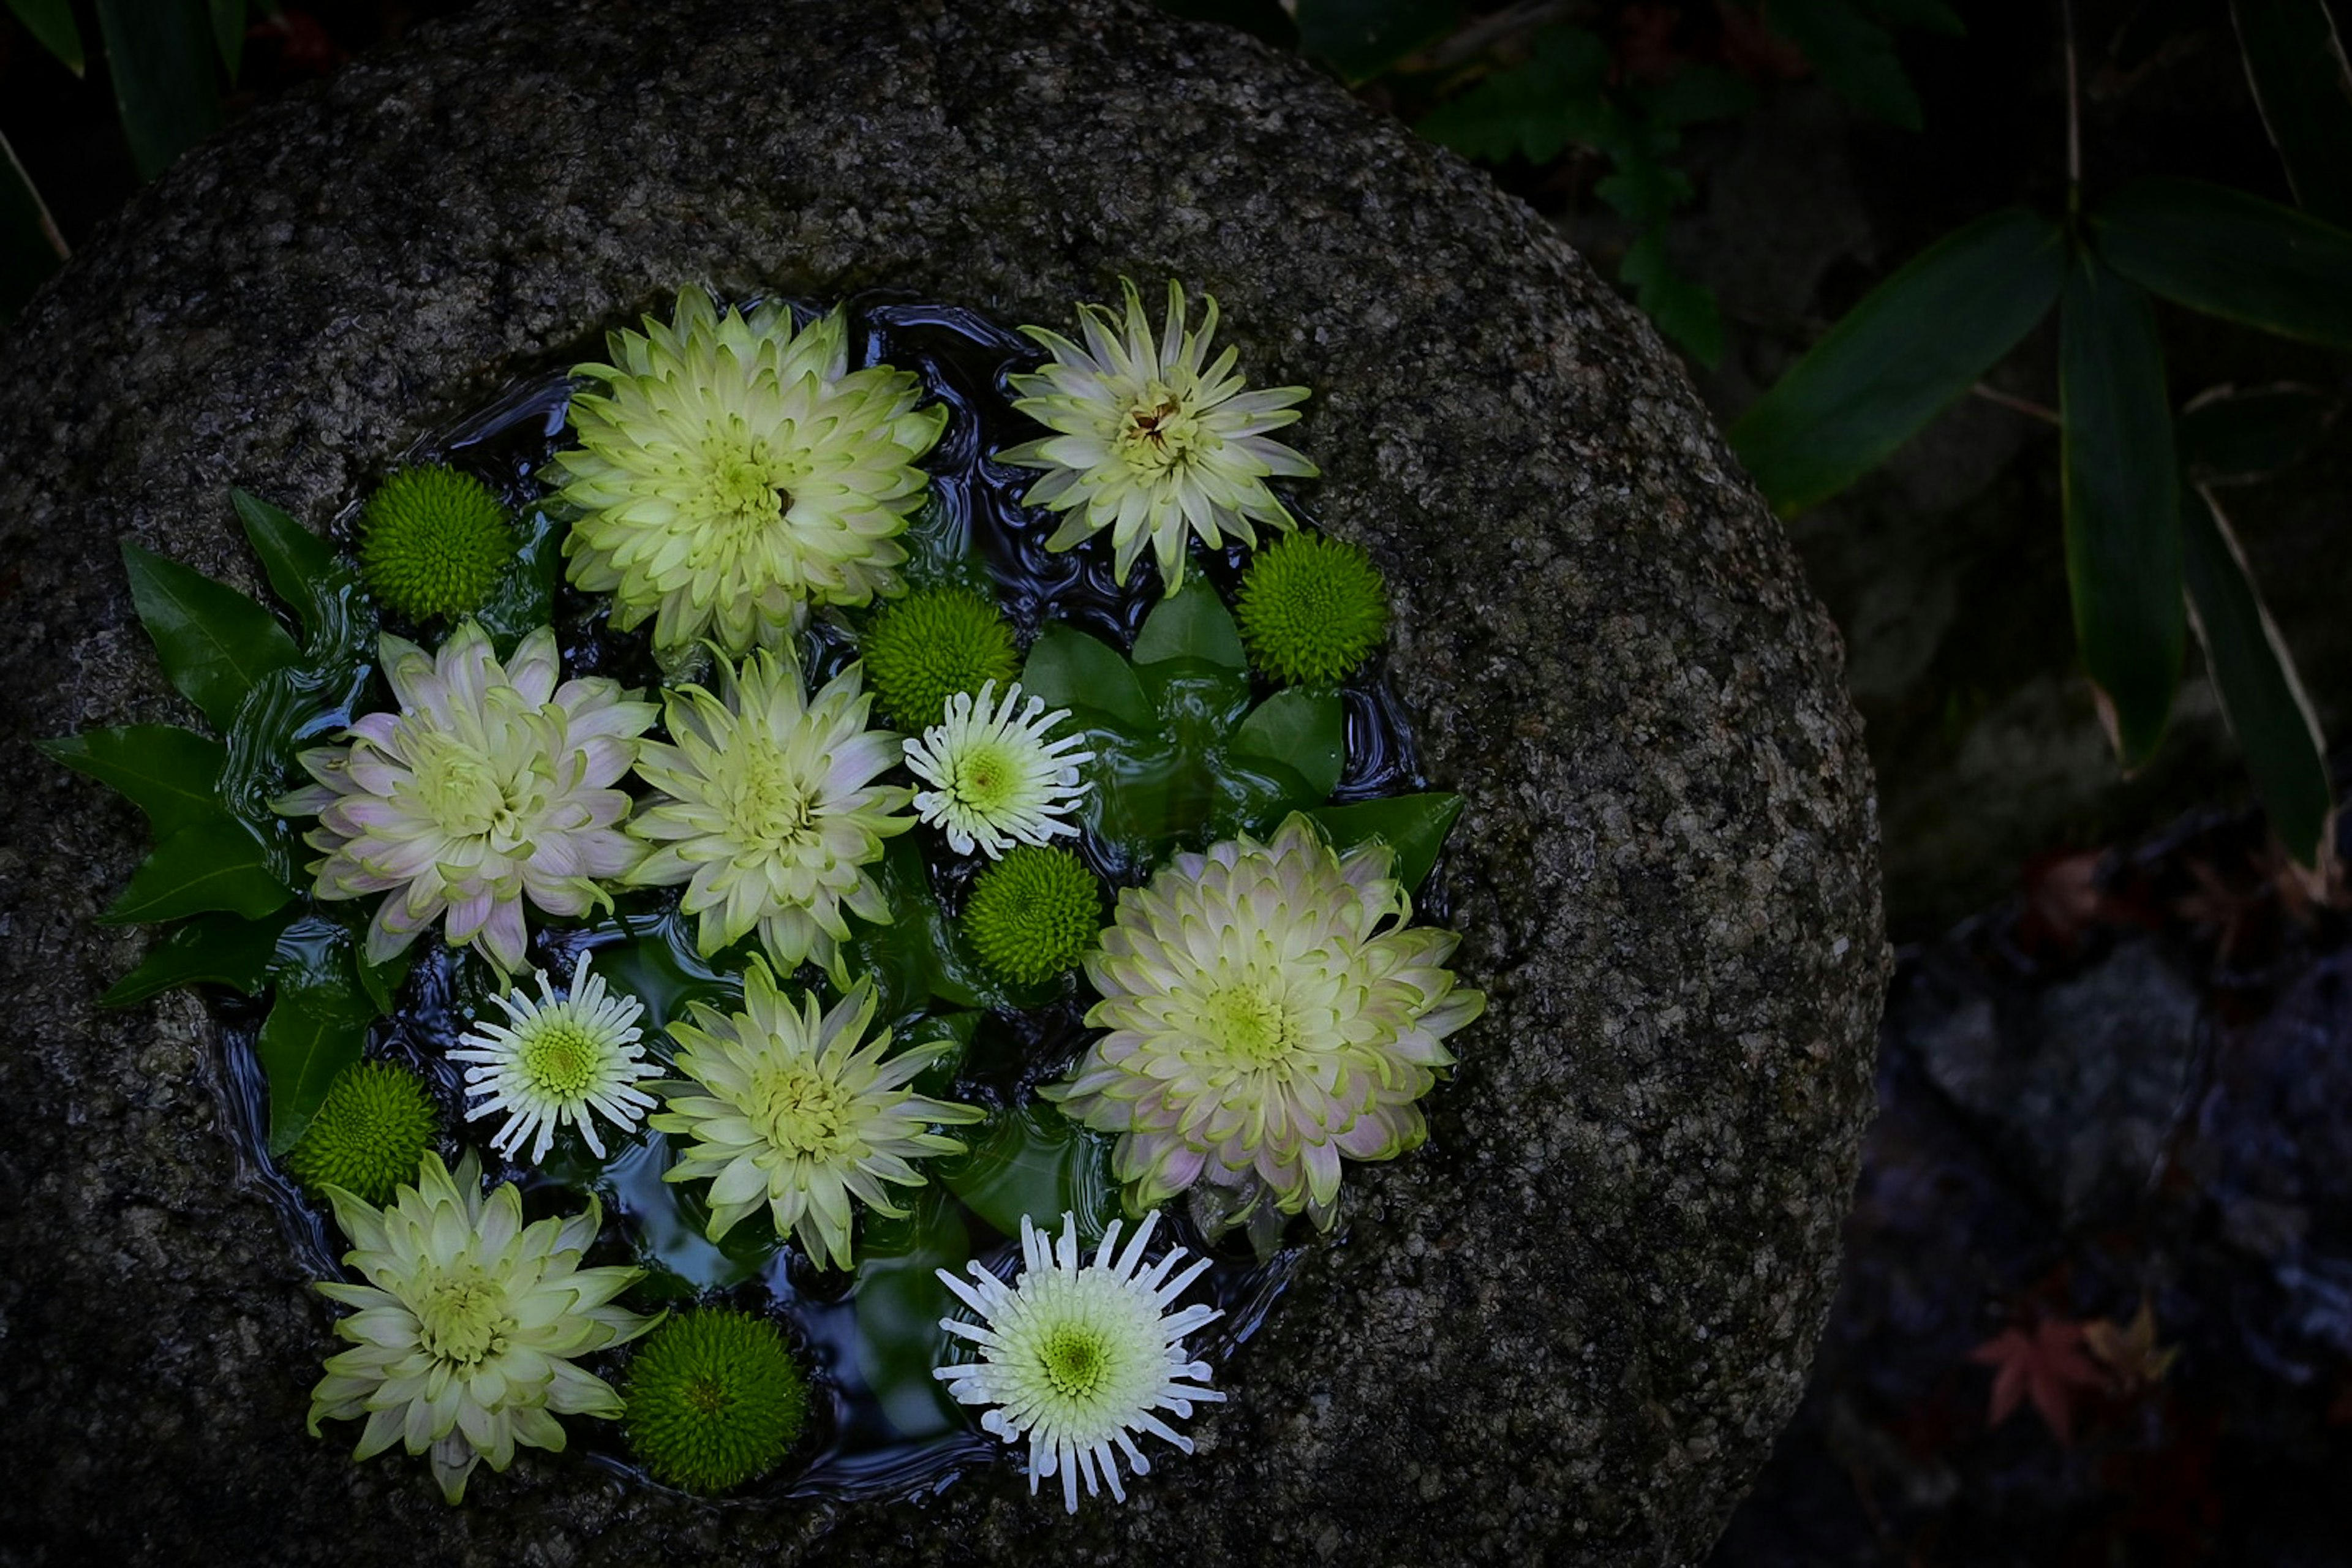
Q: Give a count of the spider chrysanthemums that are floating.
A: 3